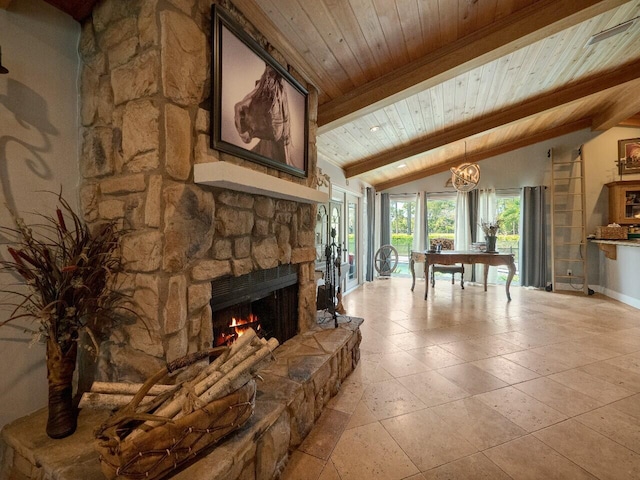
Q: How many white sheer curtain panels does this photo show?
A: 3